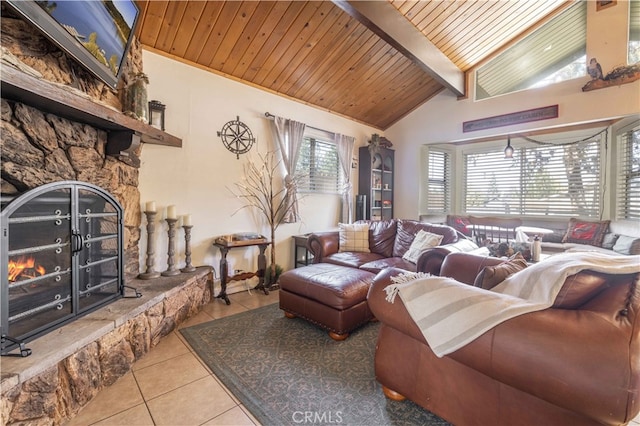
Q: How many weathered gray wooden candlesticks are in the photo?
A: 3